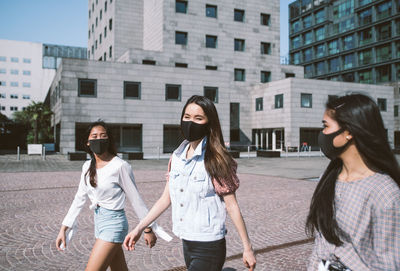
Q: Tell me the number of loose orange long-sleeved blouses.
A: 0